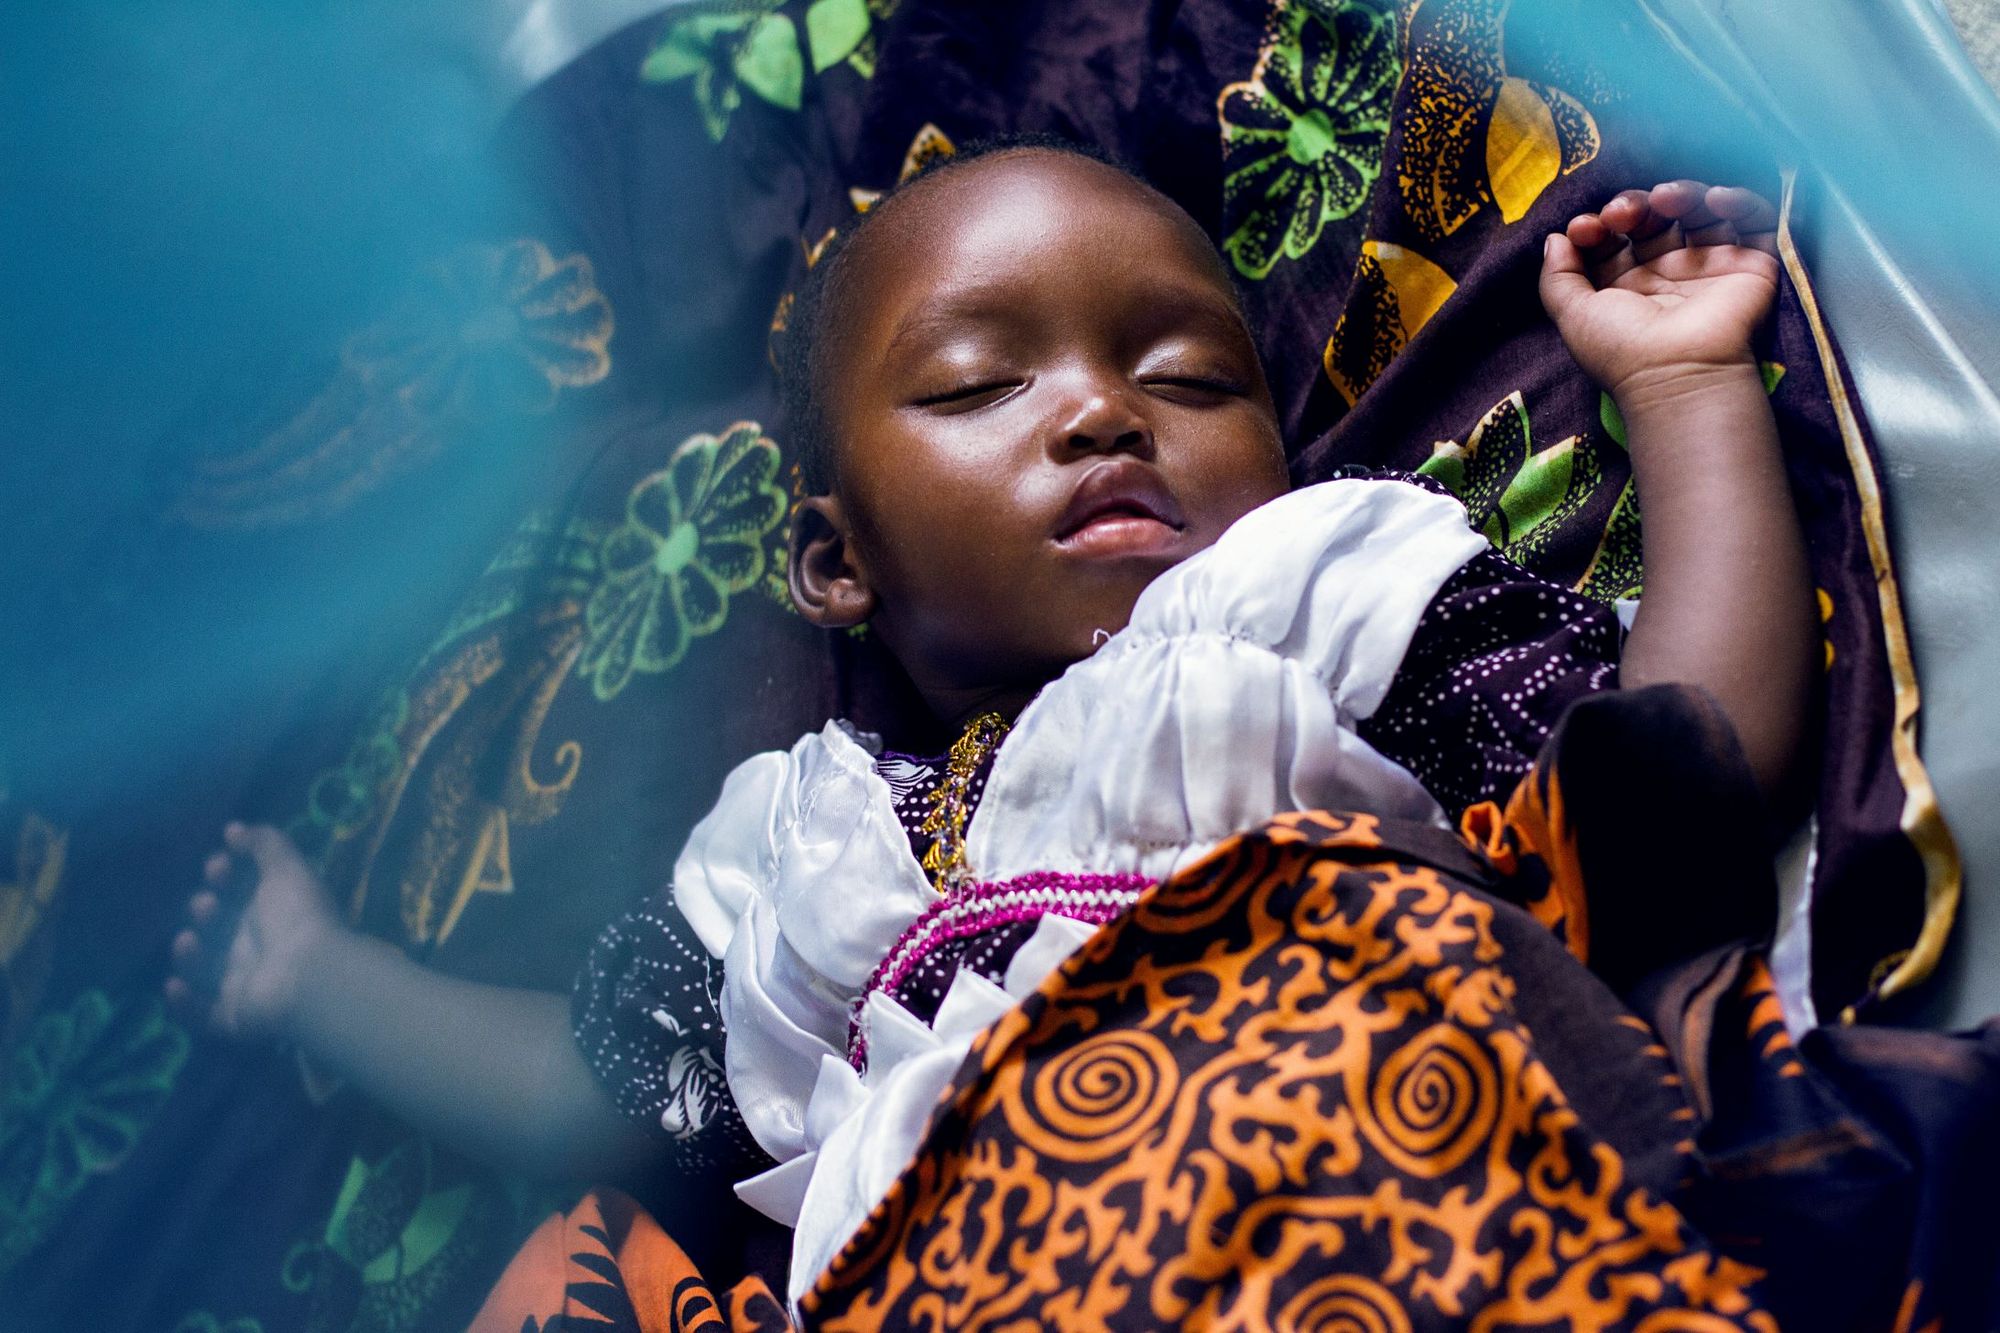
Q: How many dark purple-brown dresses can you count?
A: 1